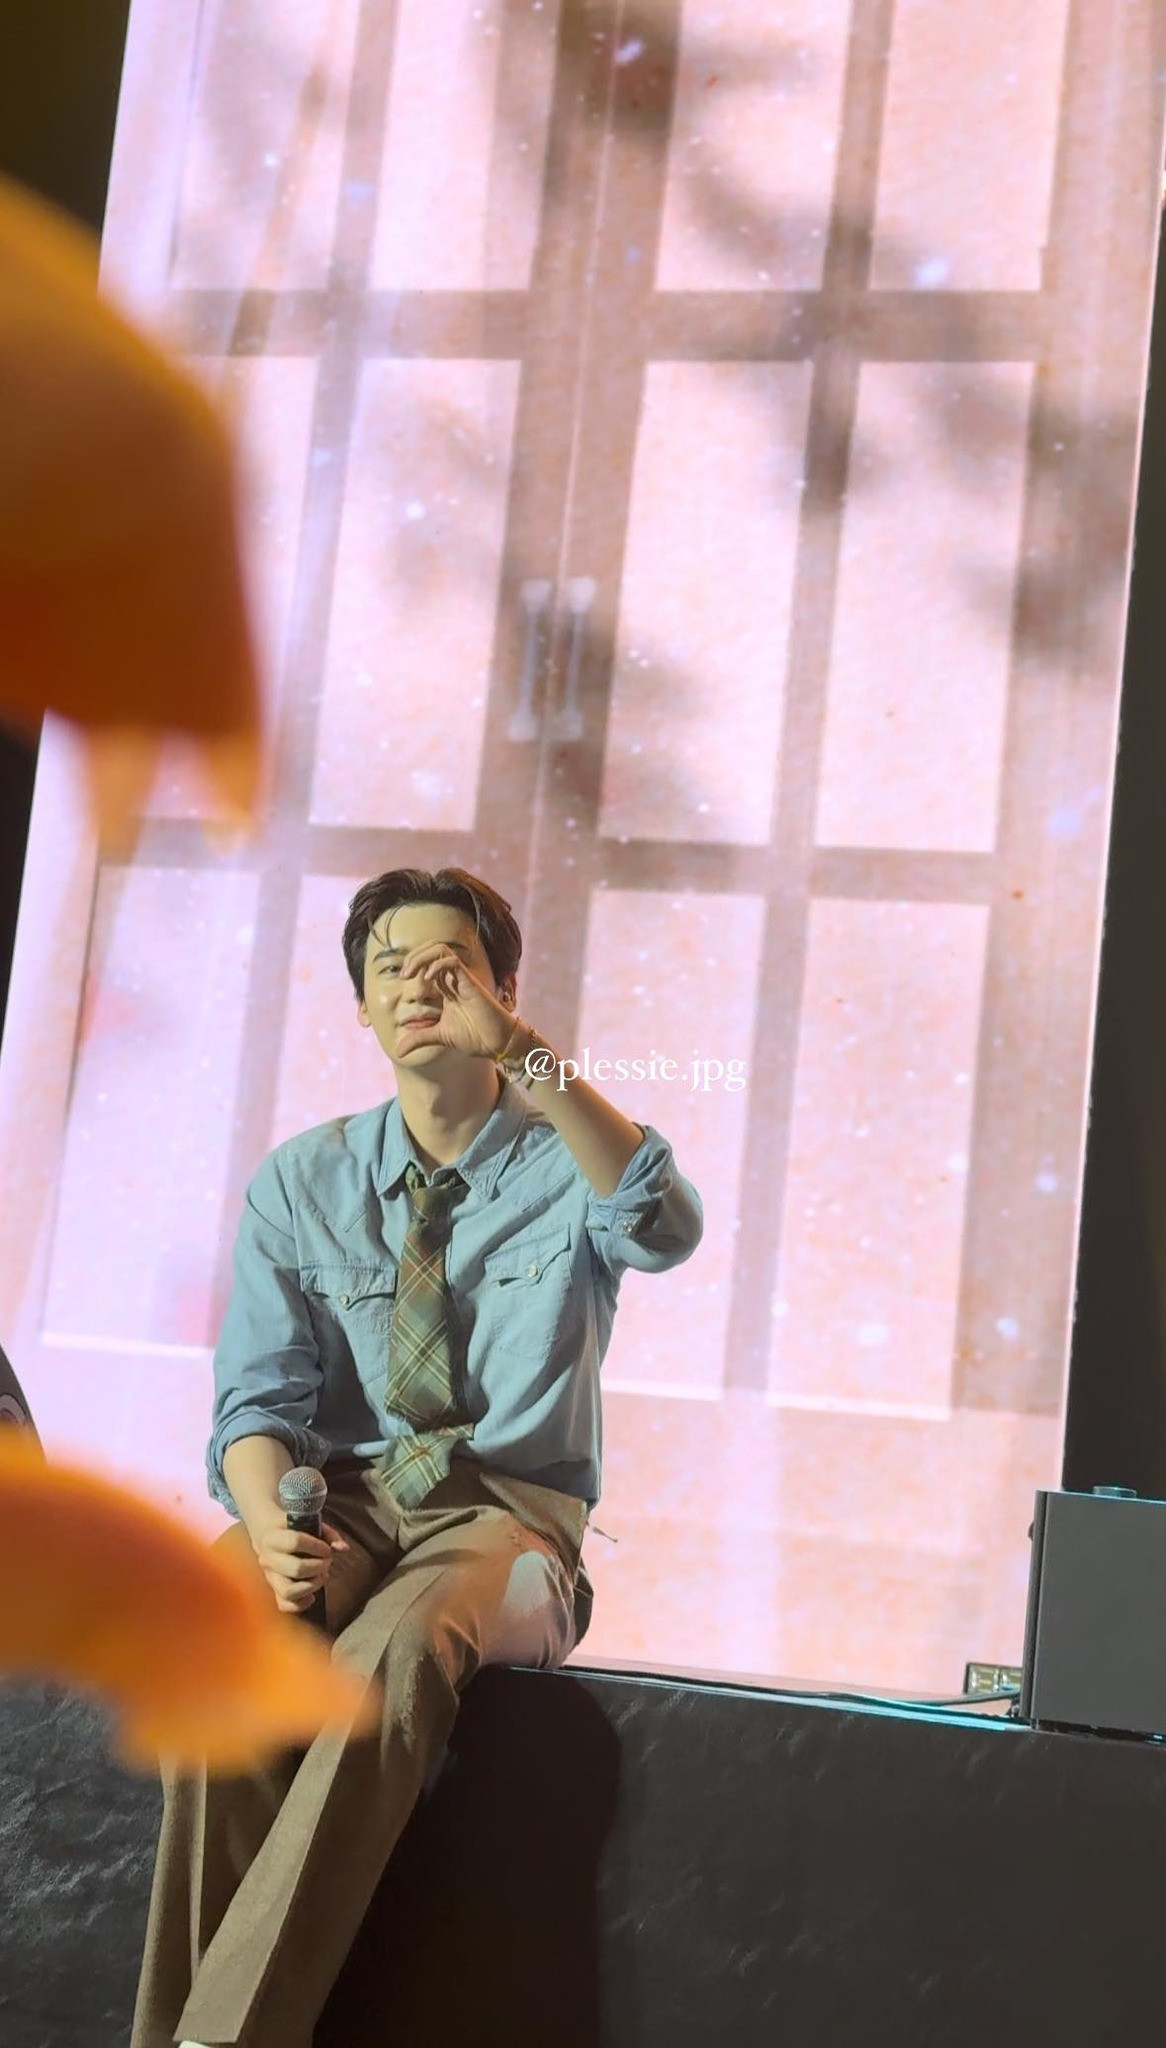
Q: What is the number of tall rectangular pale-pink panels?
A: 12